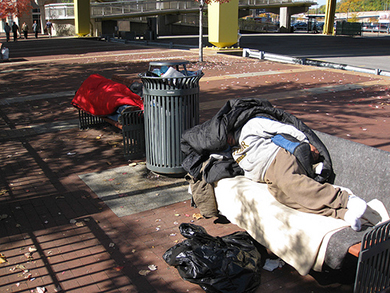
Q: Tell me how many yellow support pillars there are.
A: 3